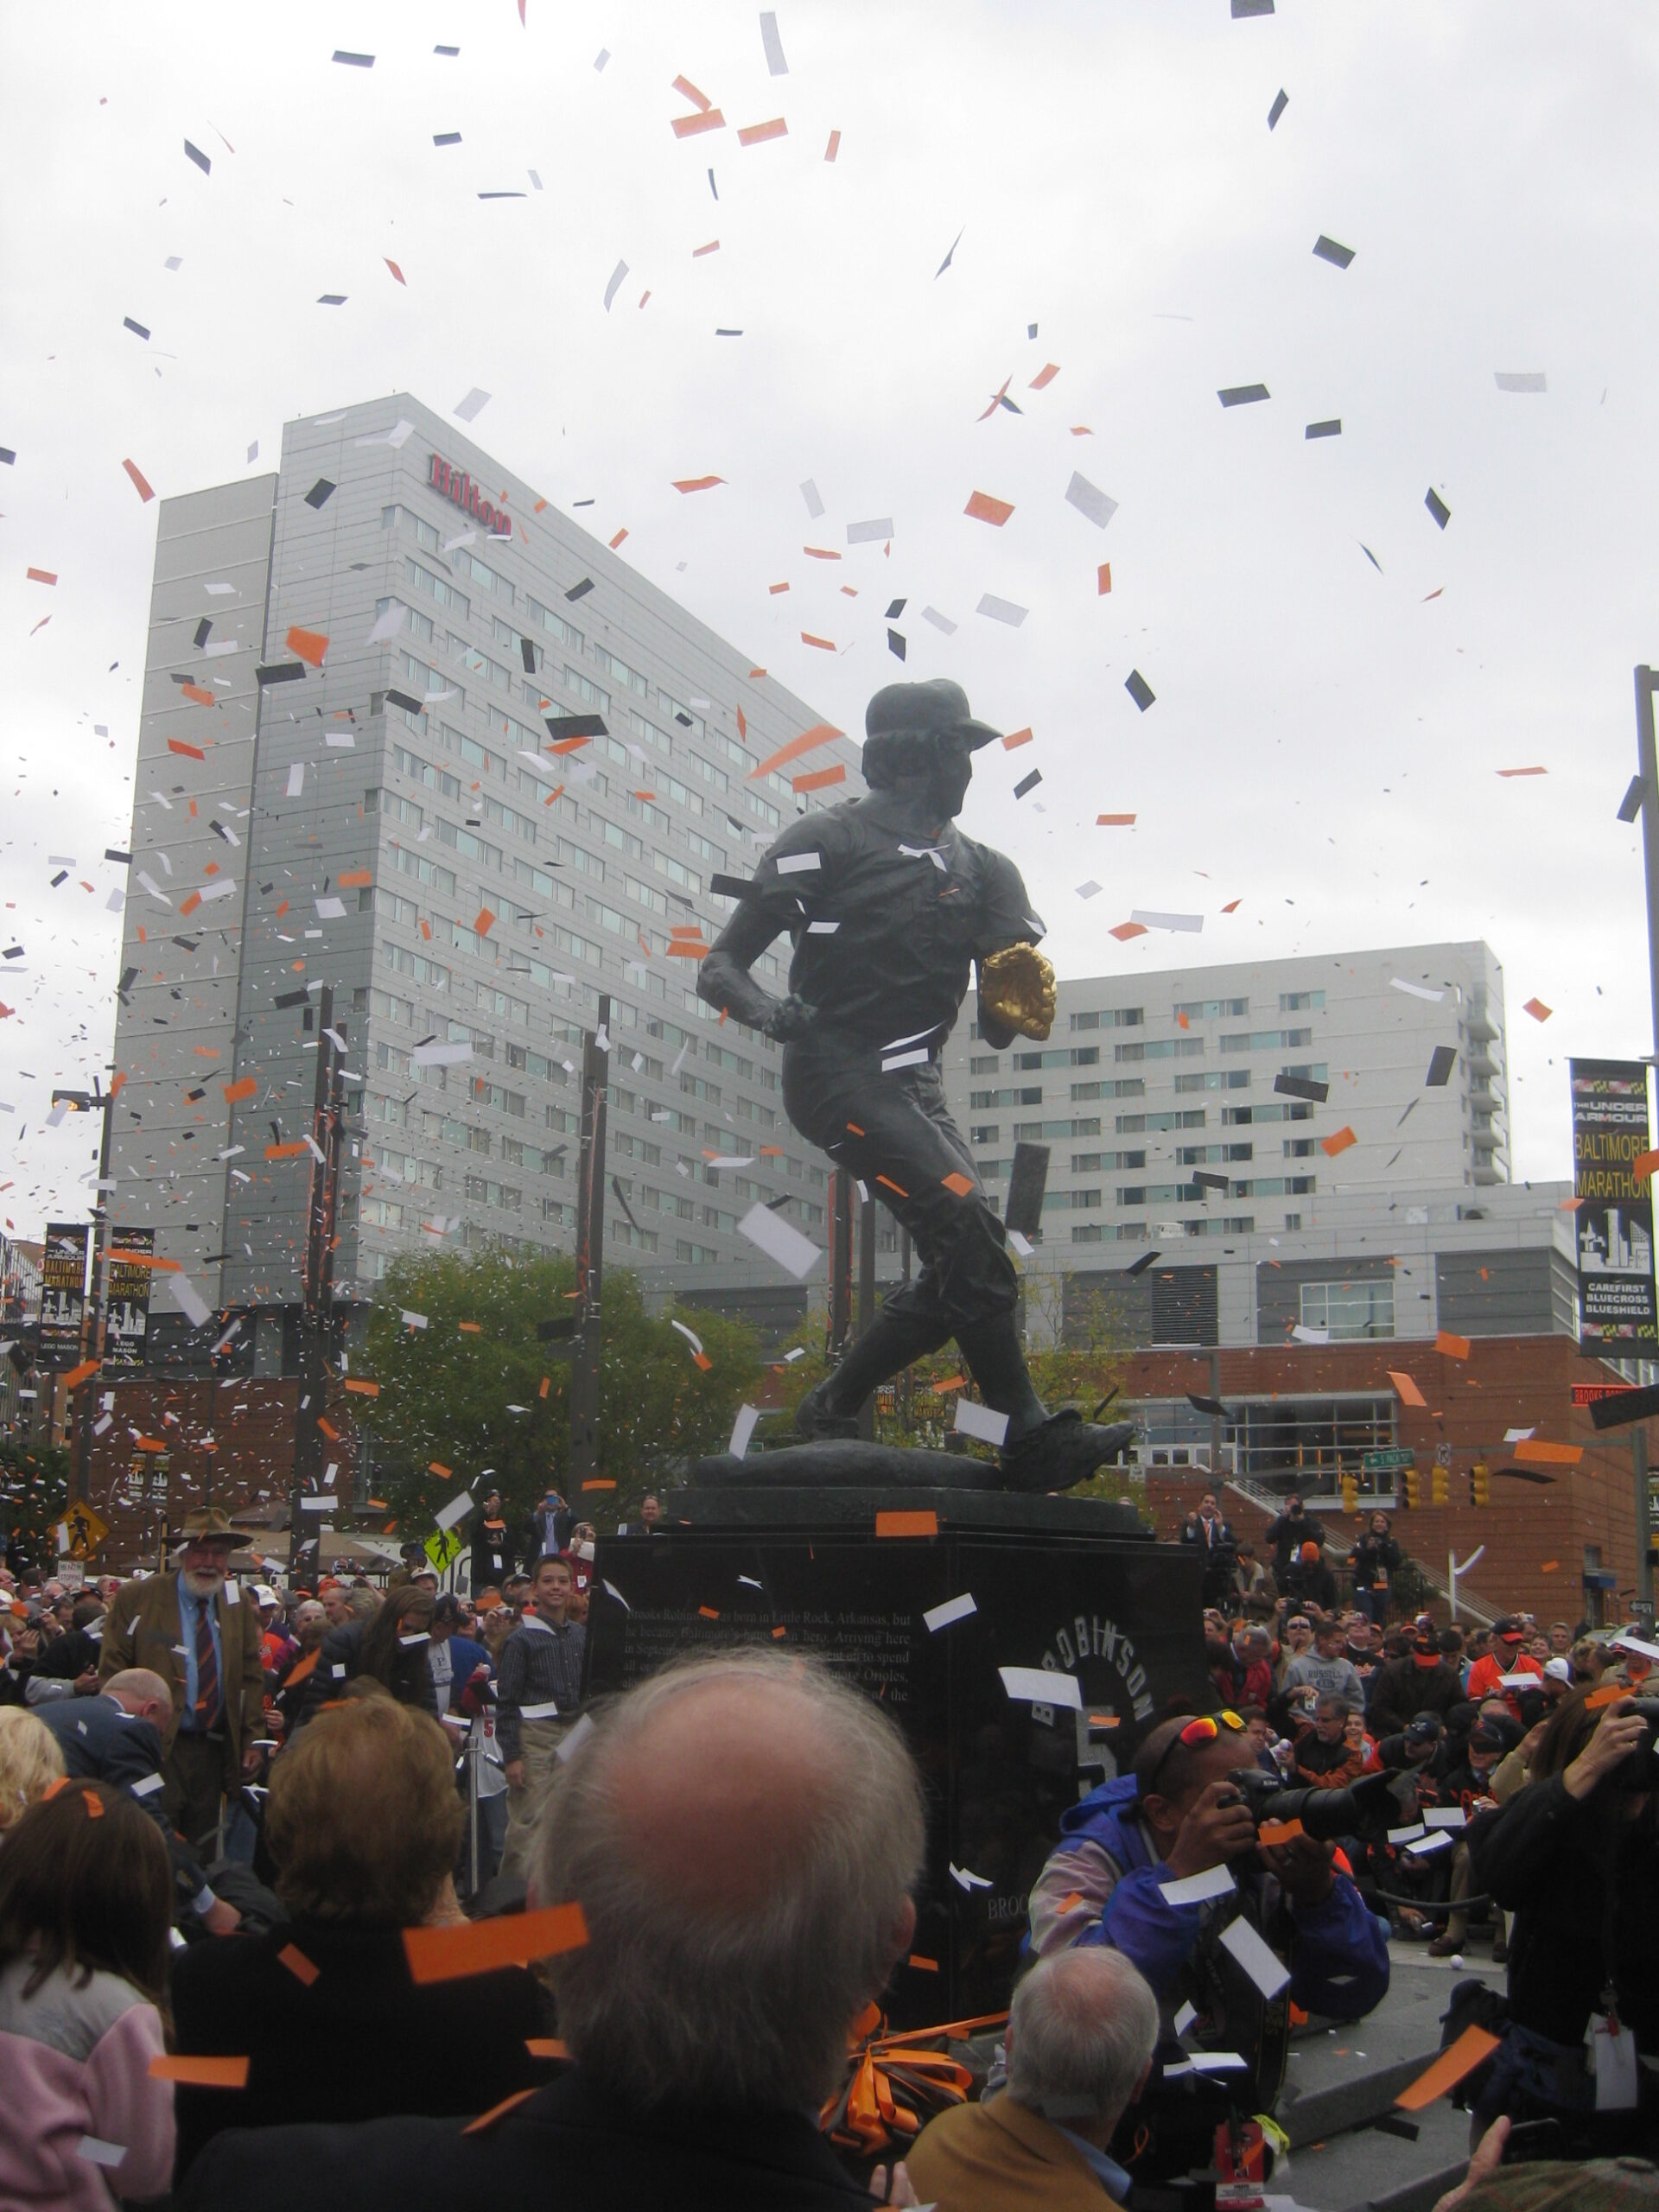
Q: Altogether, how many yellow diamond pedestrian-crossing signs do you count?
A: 2